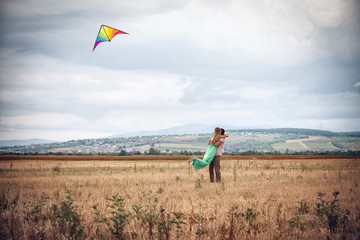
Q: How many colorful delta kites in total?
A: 1